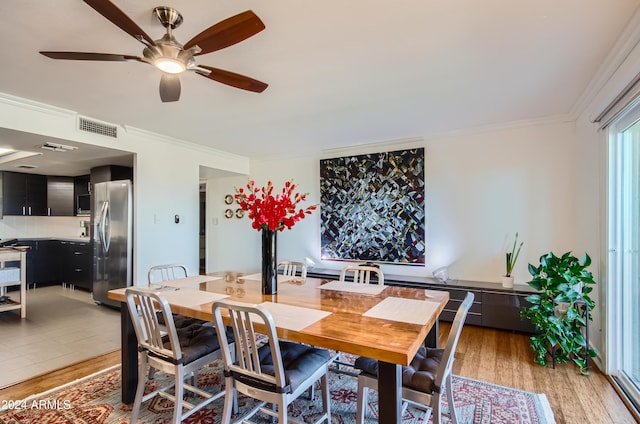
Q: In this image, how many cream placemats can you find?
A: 6